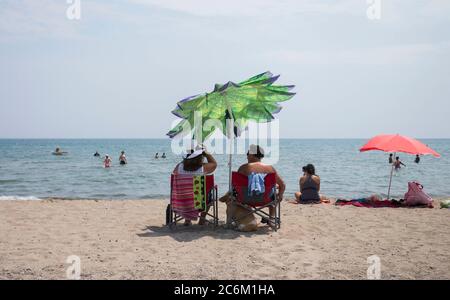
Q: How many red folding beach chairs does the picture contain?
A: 2